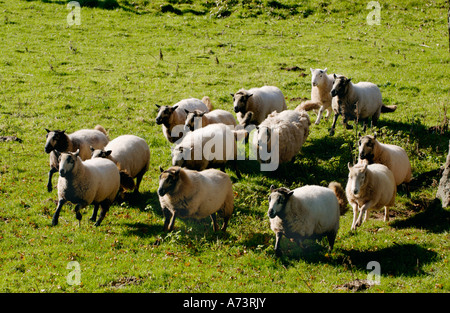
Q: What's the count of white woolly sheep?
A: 14